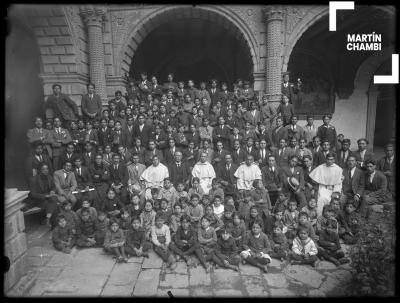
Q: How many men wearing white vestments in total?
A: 4